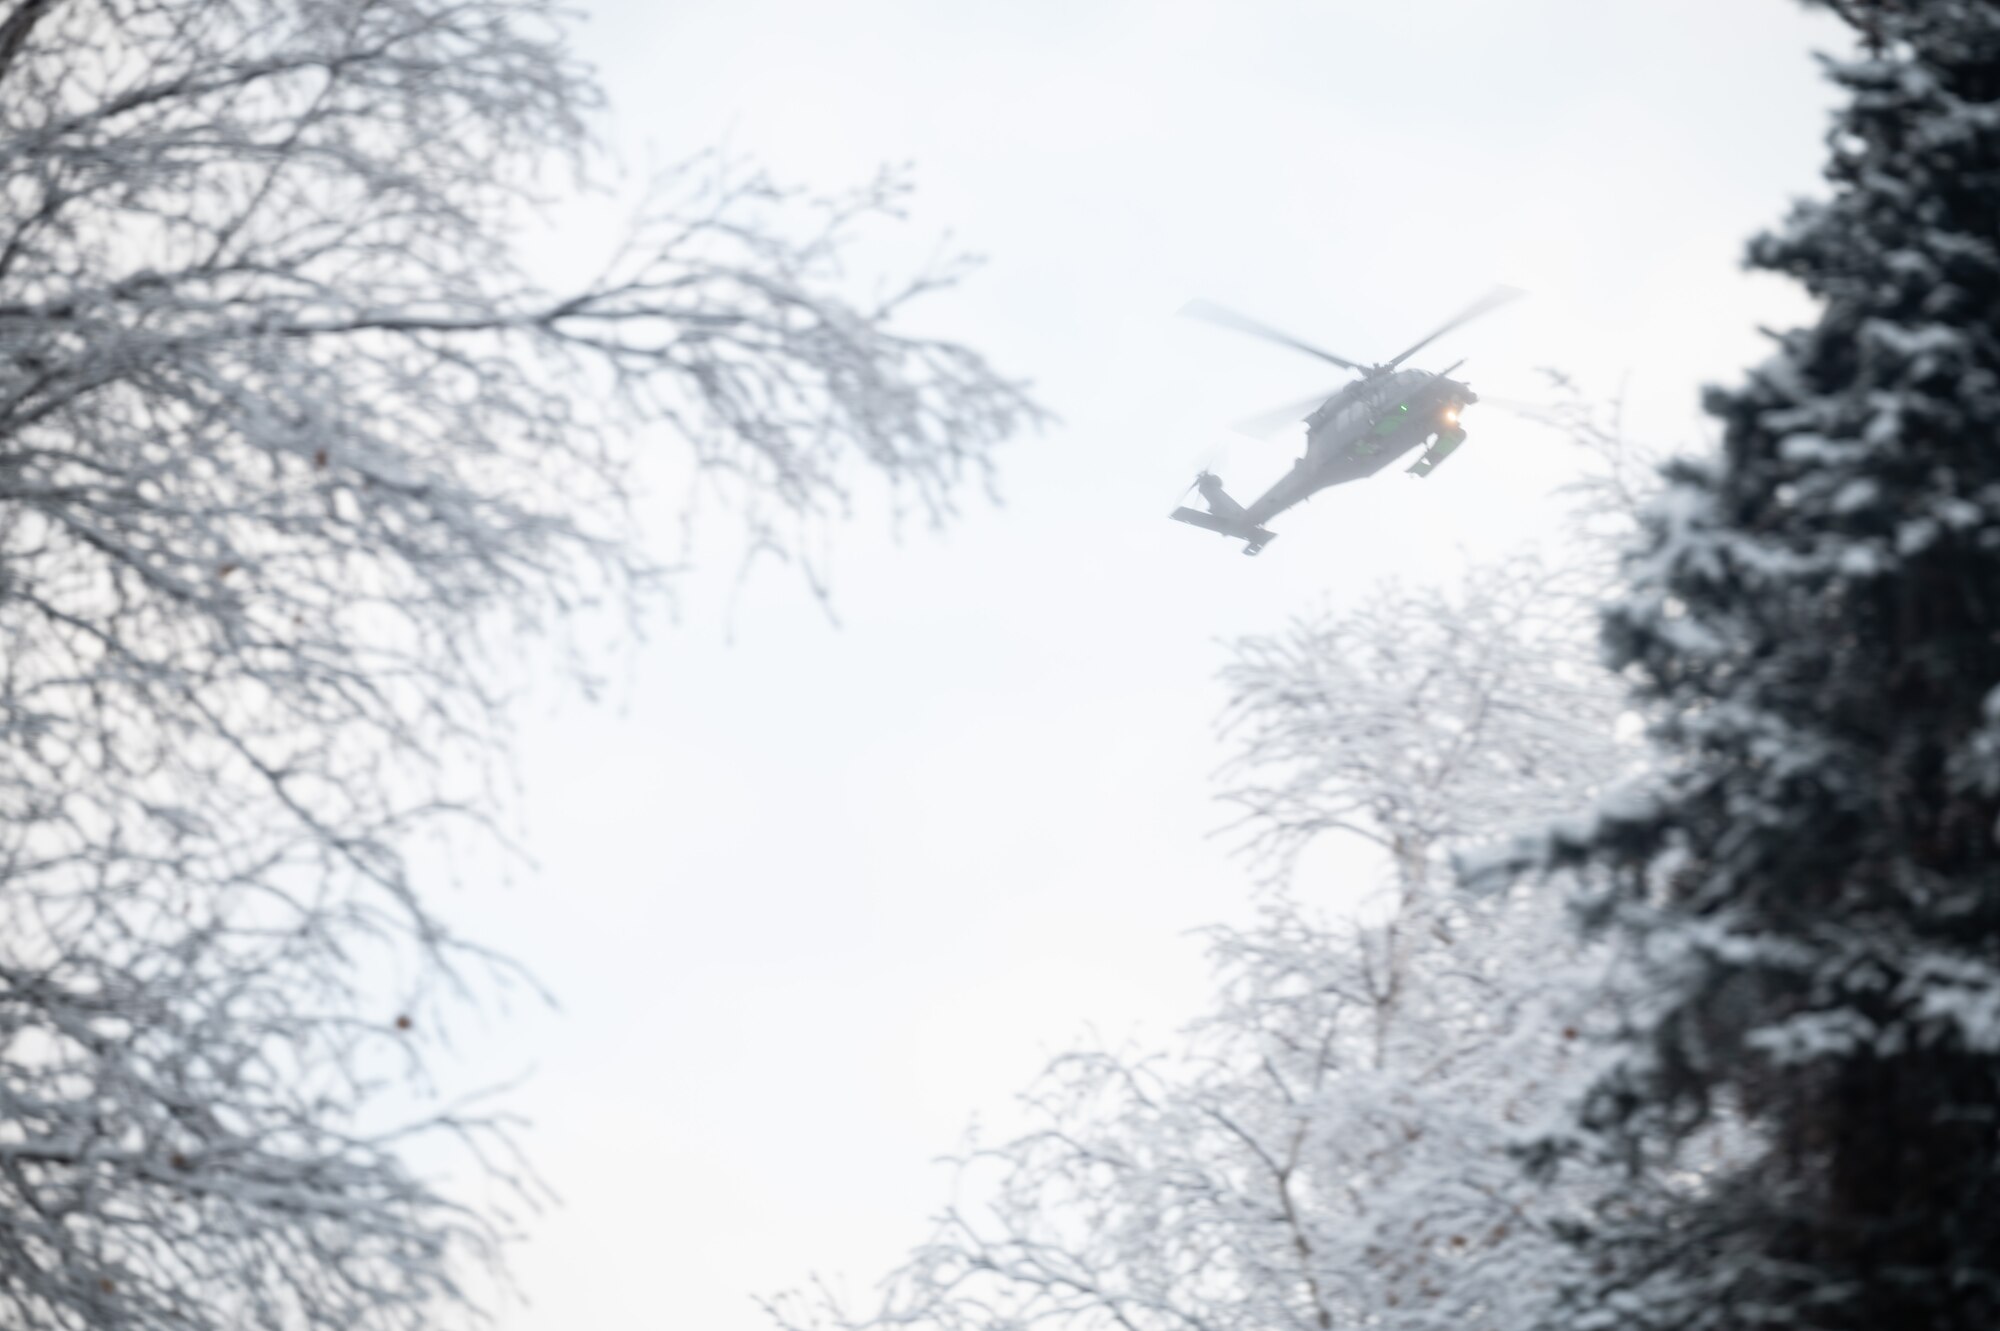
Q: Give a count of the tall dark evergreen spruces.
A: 1